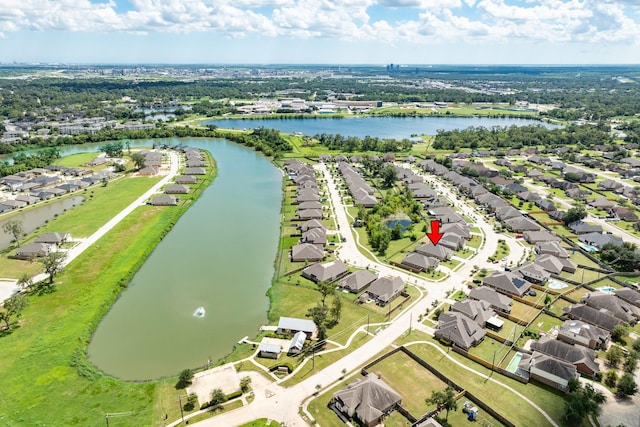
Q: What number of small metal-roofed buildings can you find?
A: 3